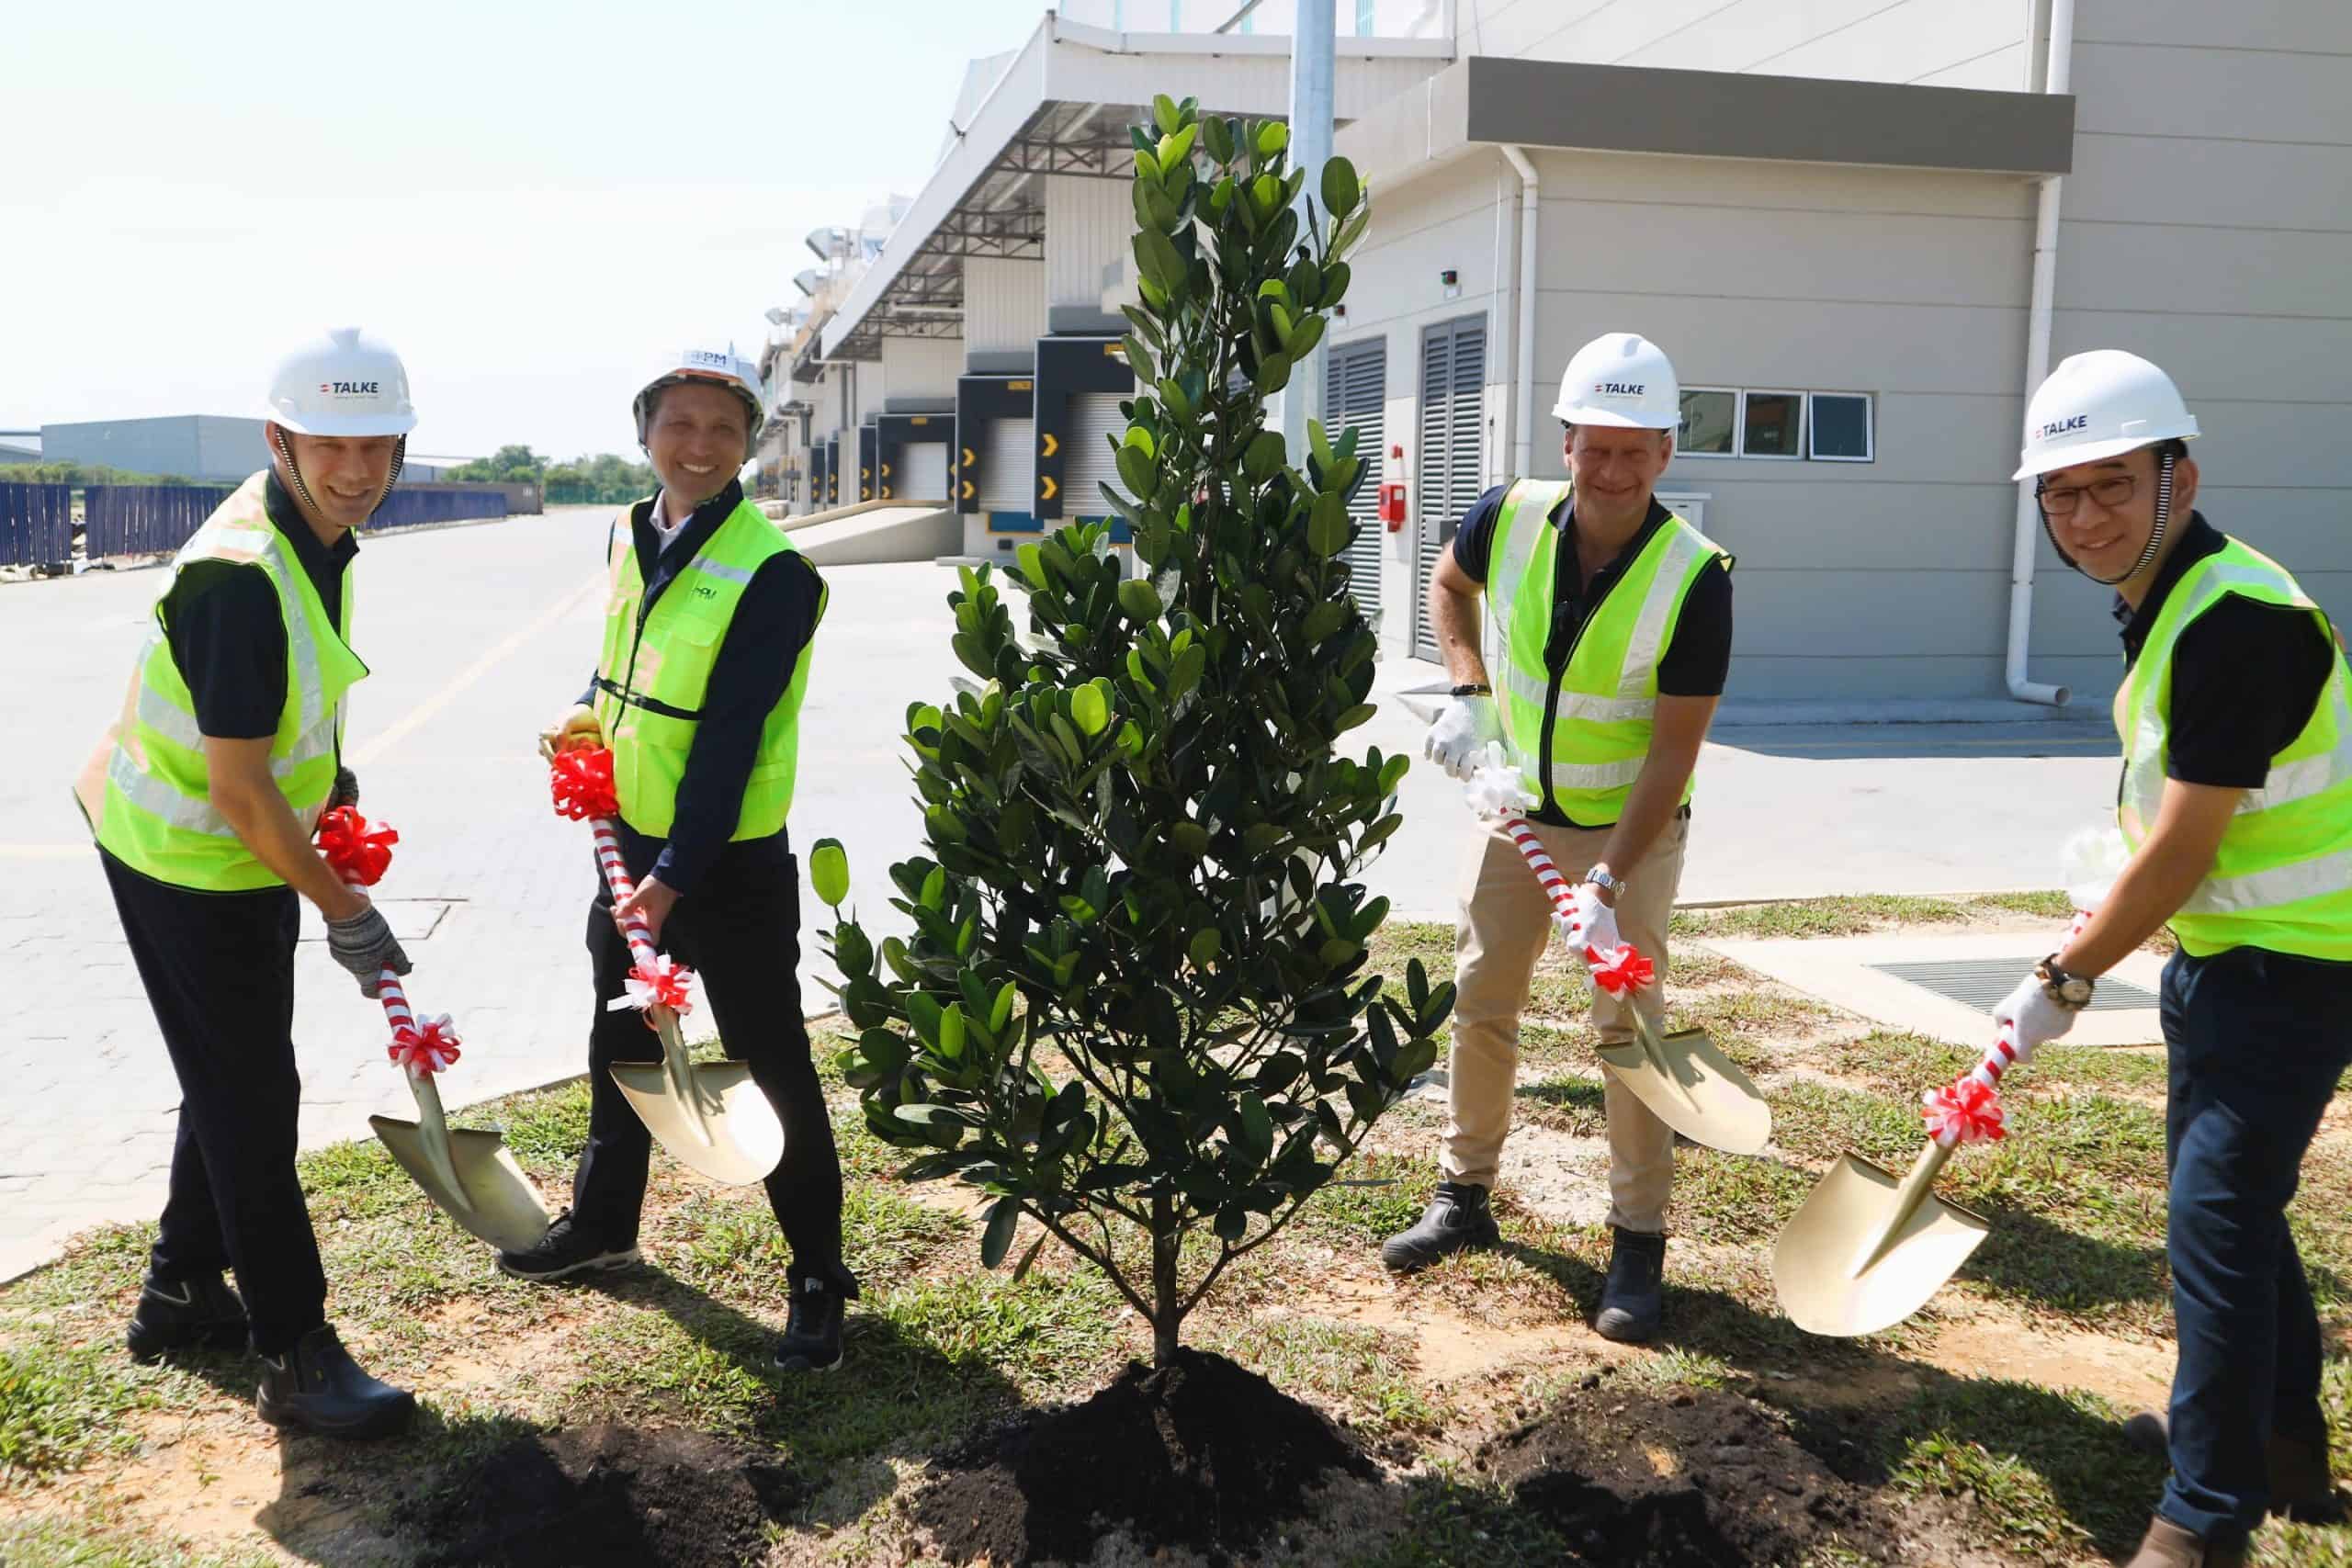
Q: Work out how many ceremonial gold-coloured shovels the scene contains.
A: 4